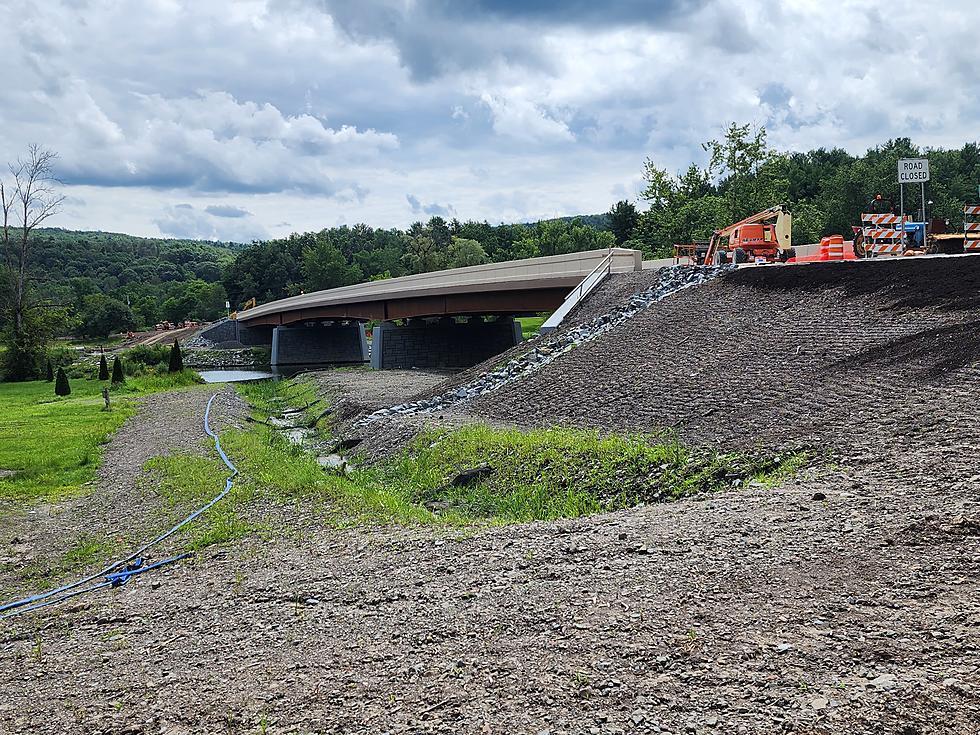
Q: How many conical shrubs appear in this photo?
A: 5